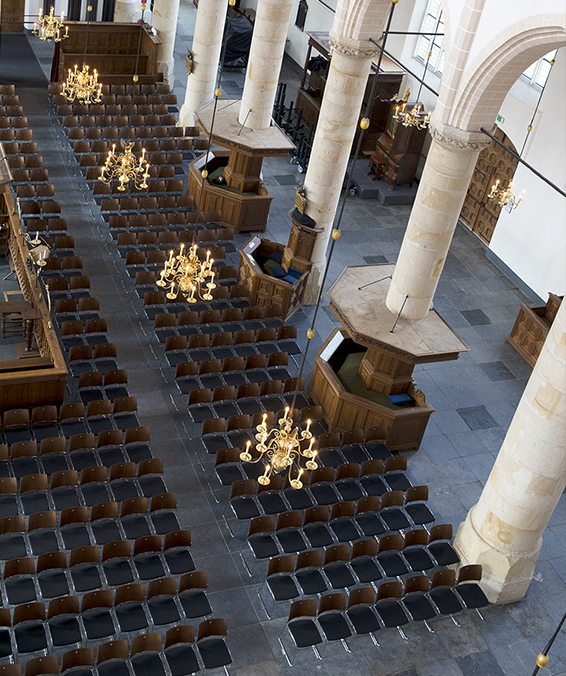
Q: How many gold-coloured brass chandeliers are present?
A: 7